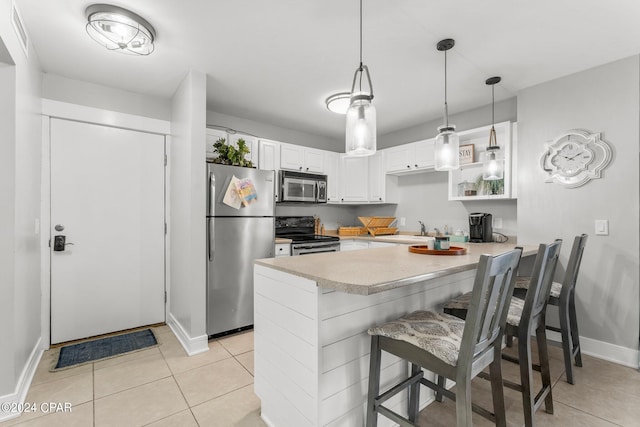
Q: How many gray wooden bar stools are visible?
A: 3